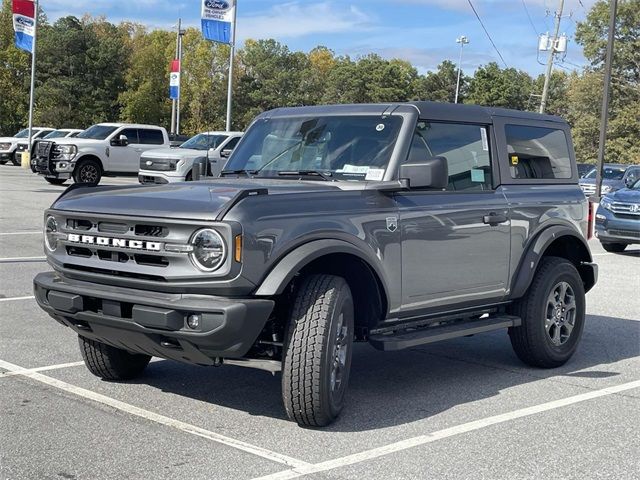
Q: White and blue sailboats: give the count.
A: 0